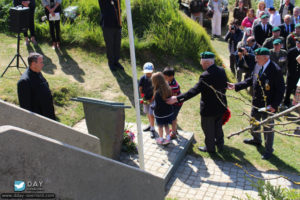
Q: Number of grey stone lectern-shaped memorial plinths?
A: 1